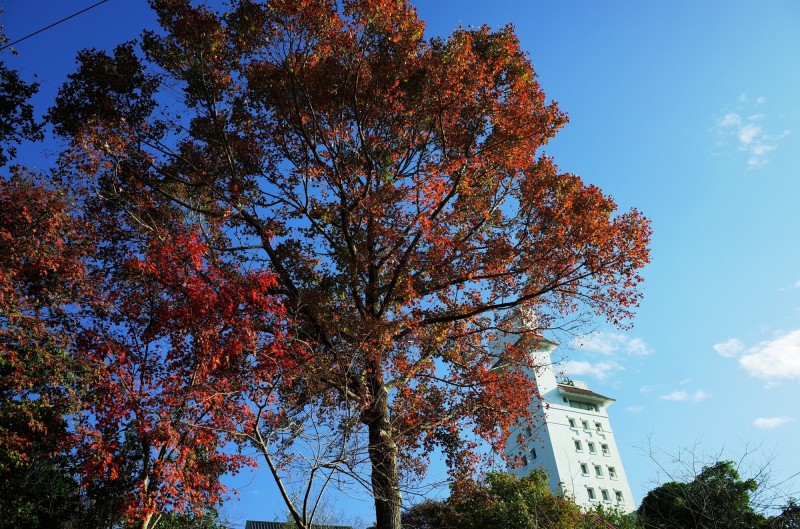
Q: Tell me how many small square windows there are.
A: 12